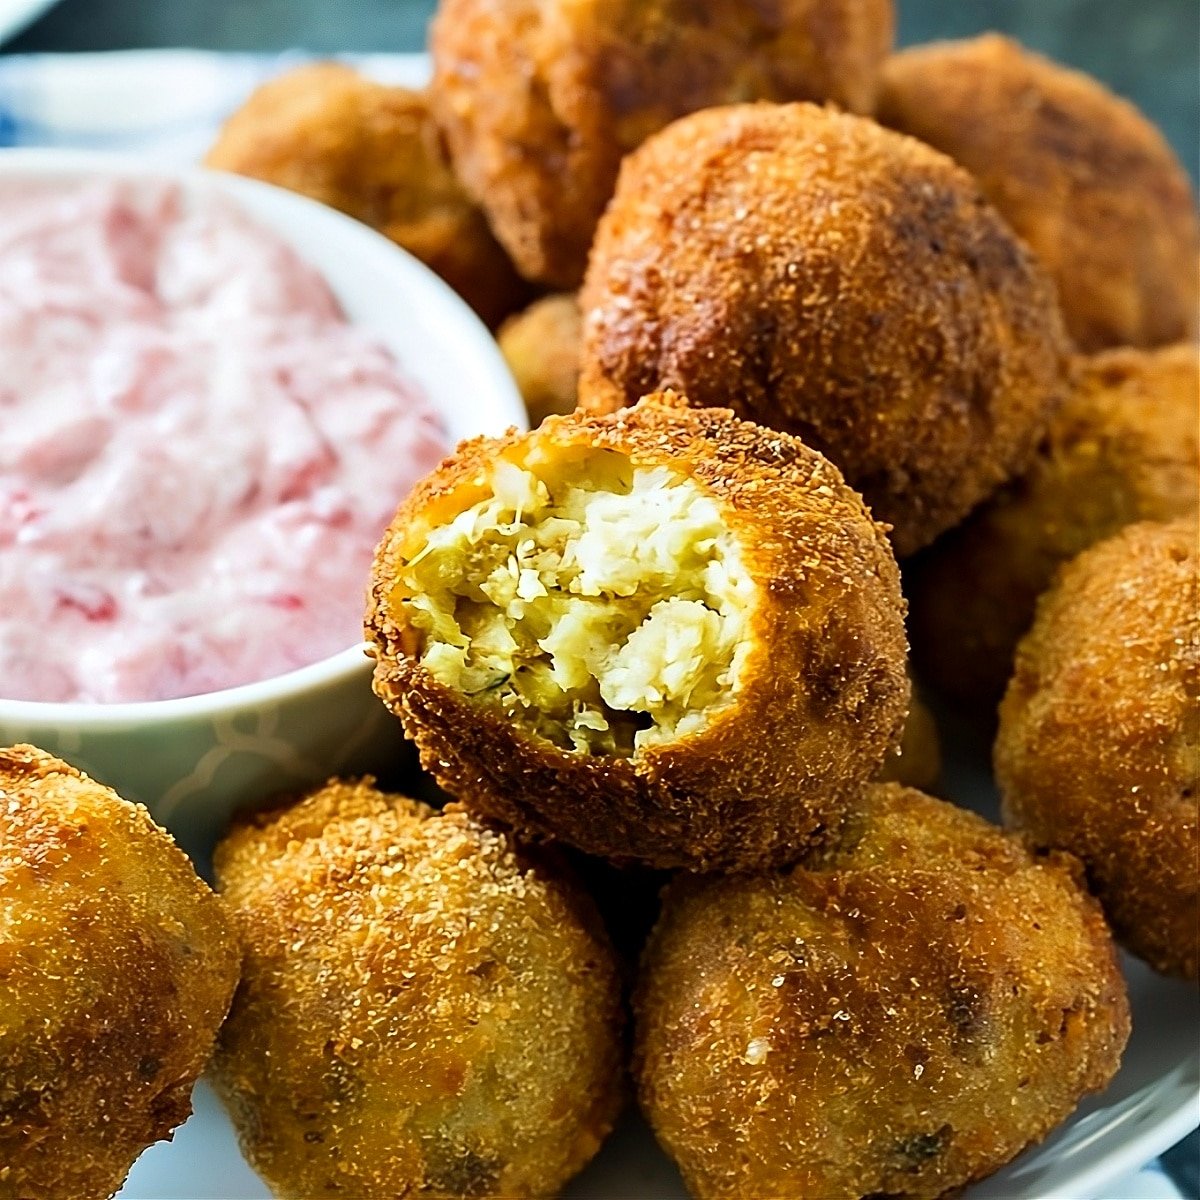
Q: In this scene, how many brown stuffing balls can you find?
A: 11